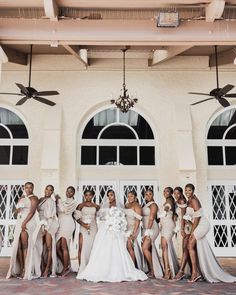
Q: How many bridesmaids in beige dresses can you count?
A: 9